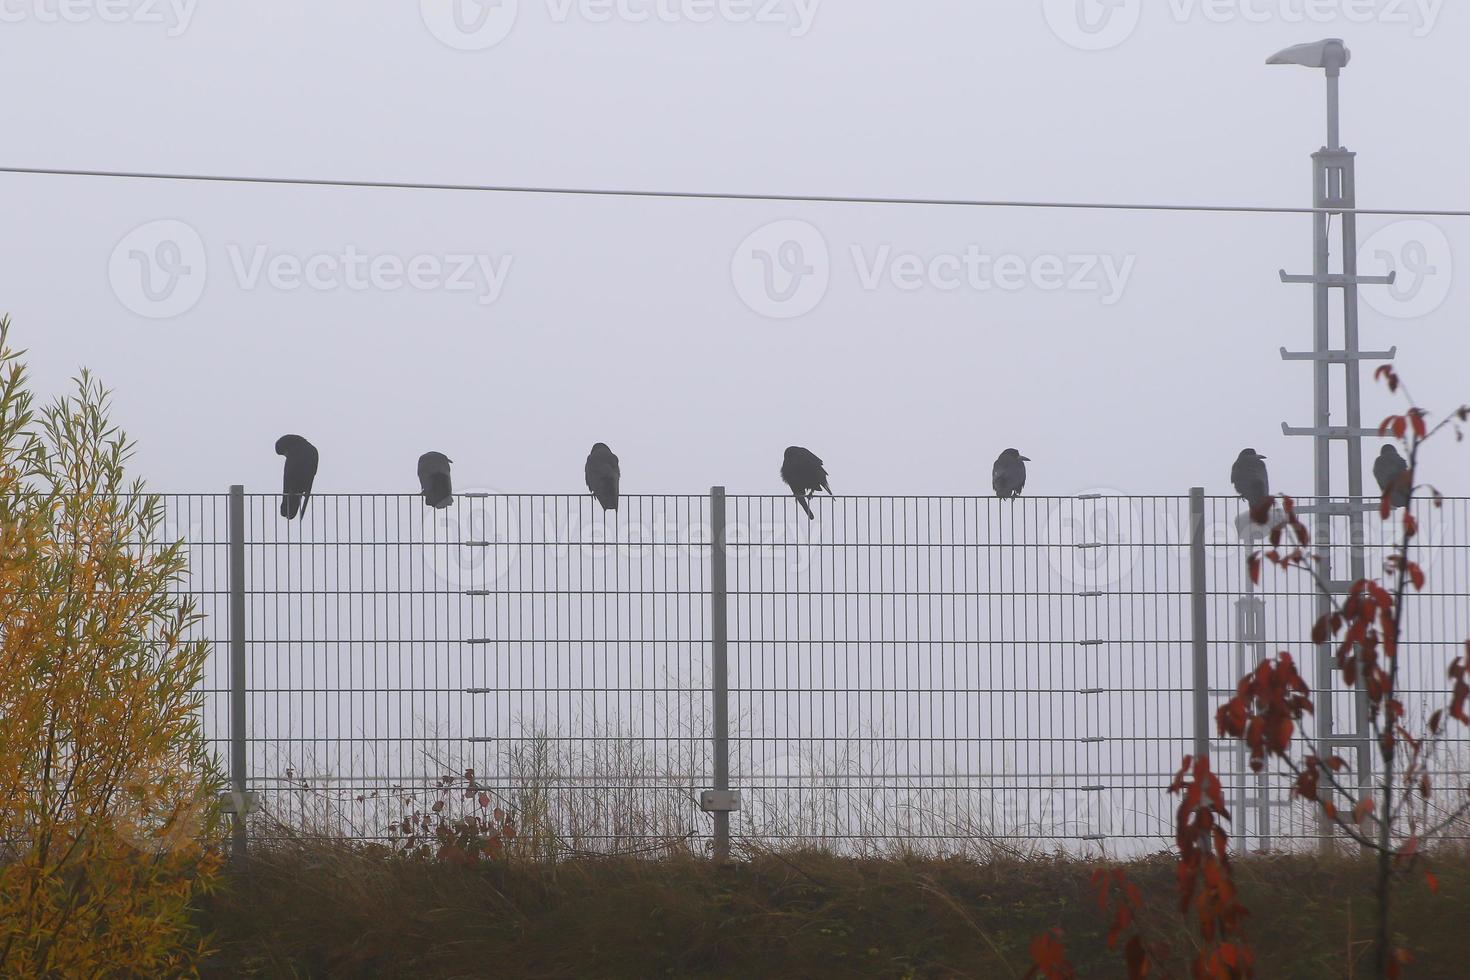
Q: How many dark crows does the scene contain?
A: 7